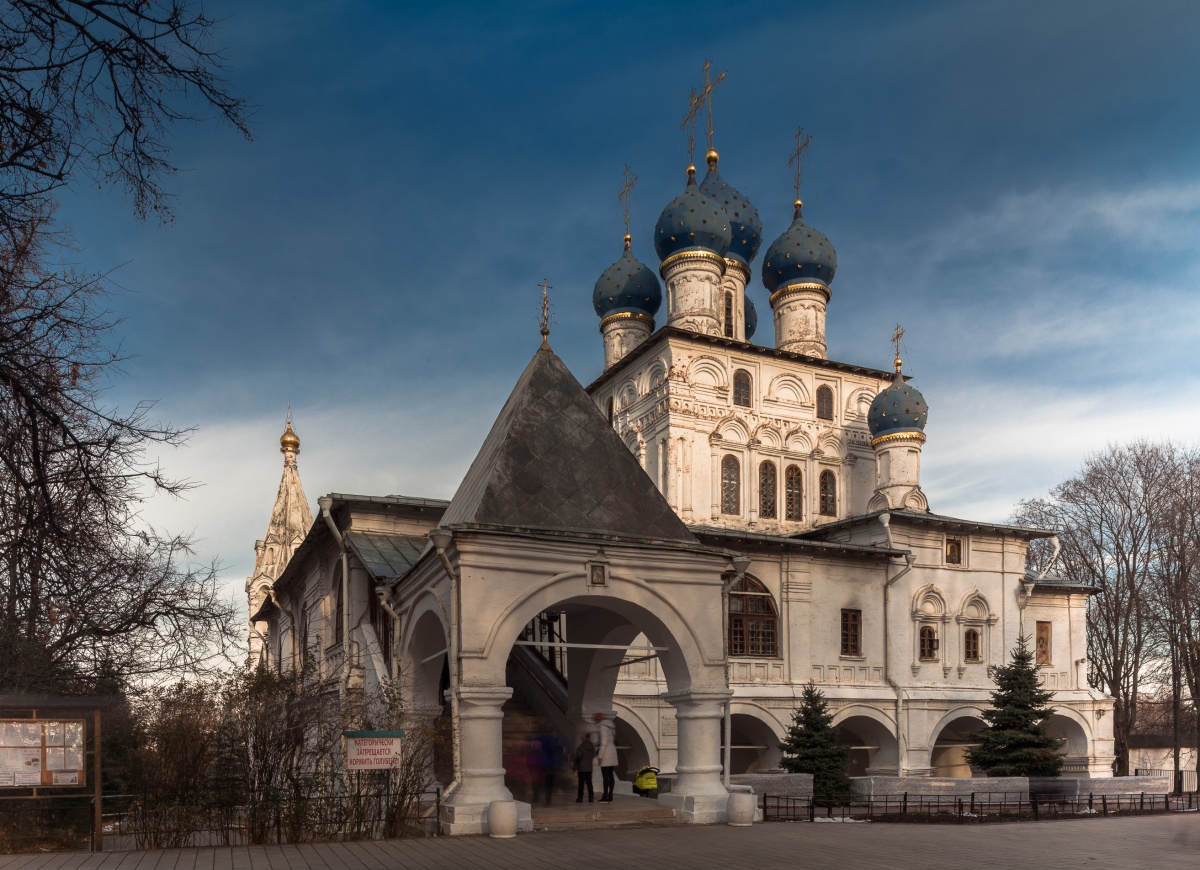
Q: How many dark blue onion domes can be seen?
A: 6